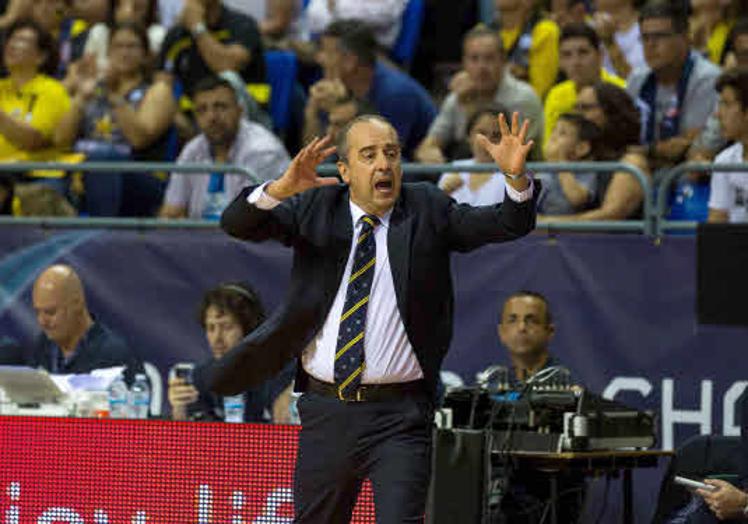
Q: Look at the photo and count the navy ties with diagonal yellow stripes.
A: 1